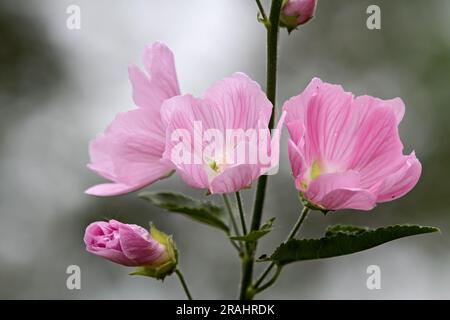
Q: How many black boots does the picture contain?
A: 0